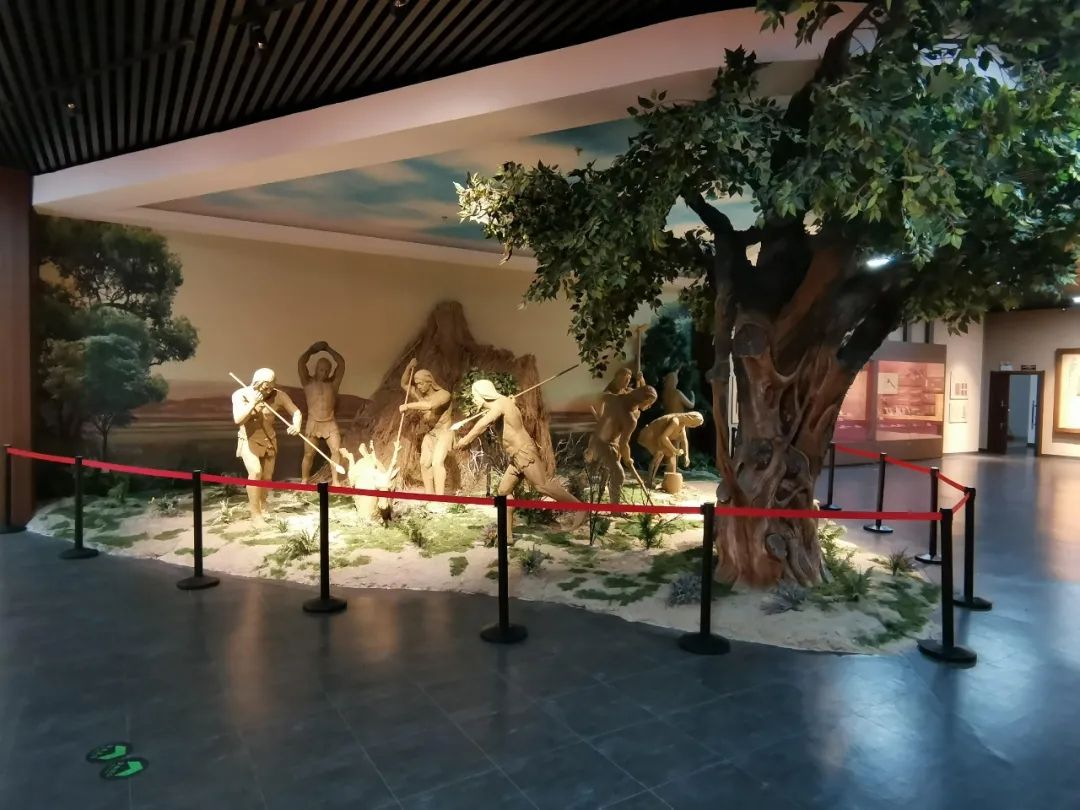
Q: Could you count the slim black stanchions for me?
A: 11